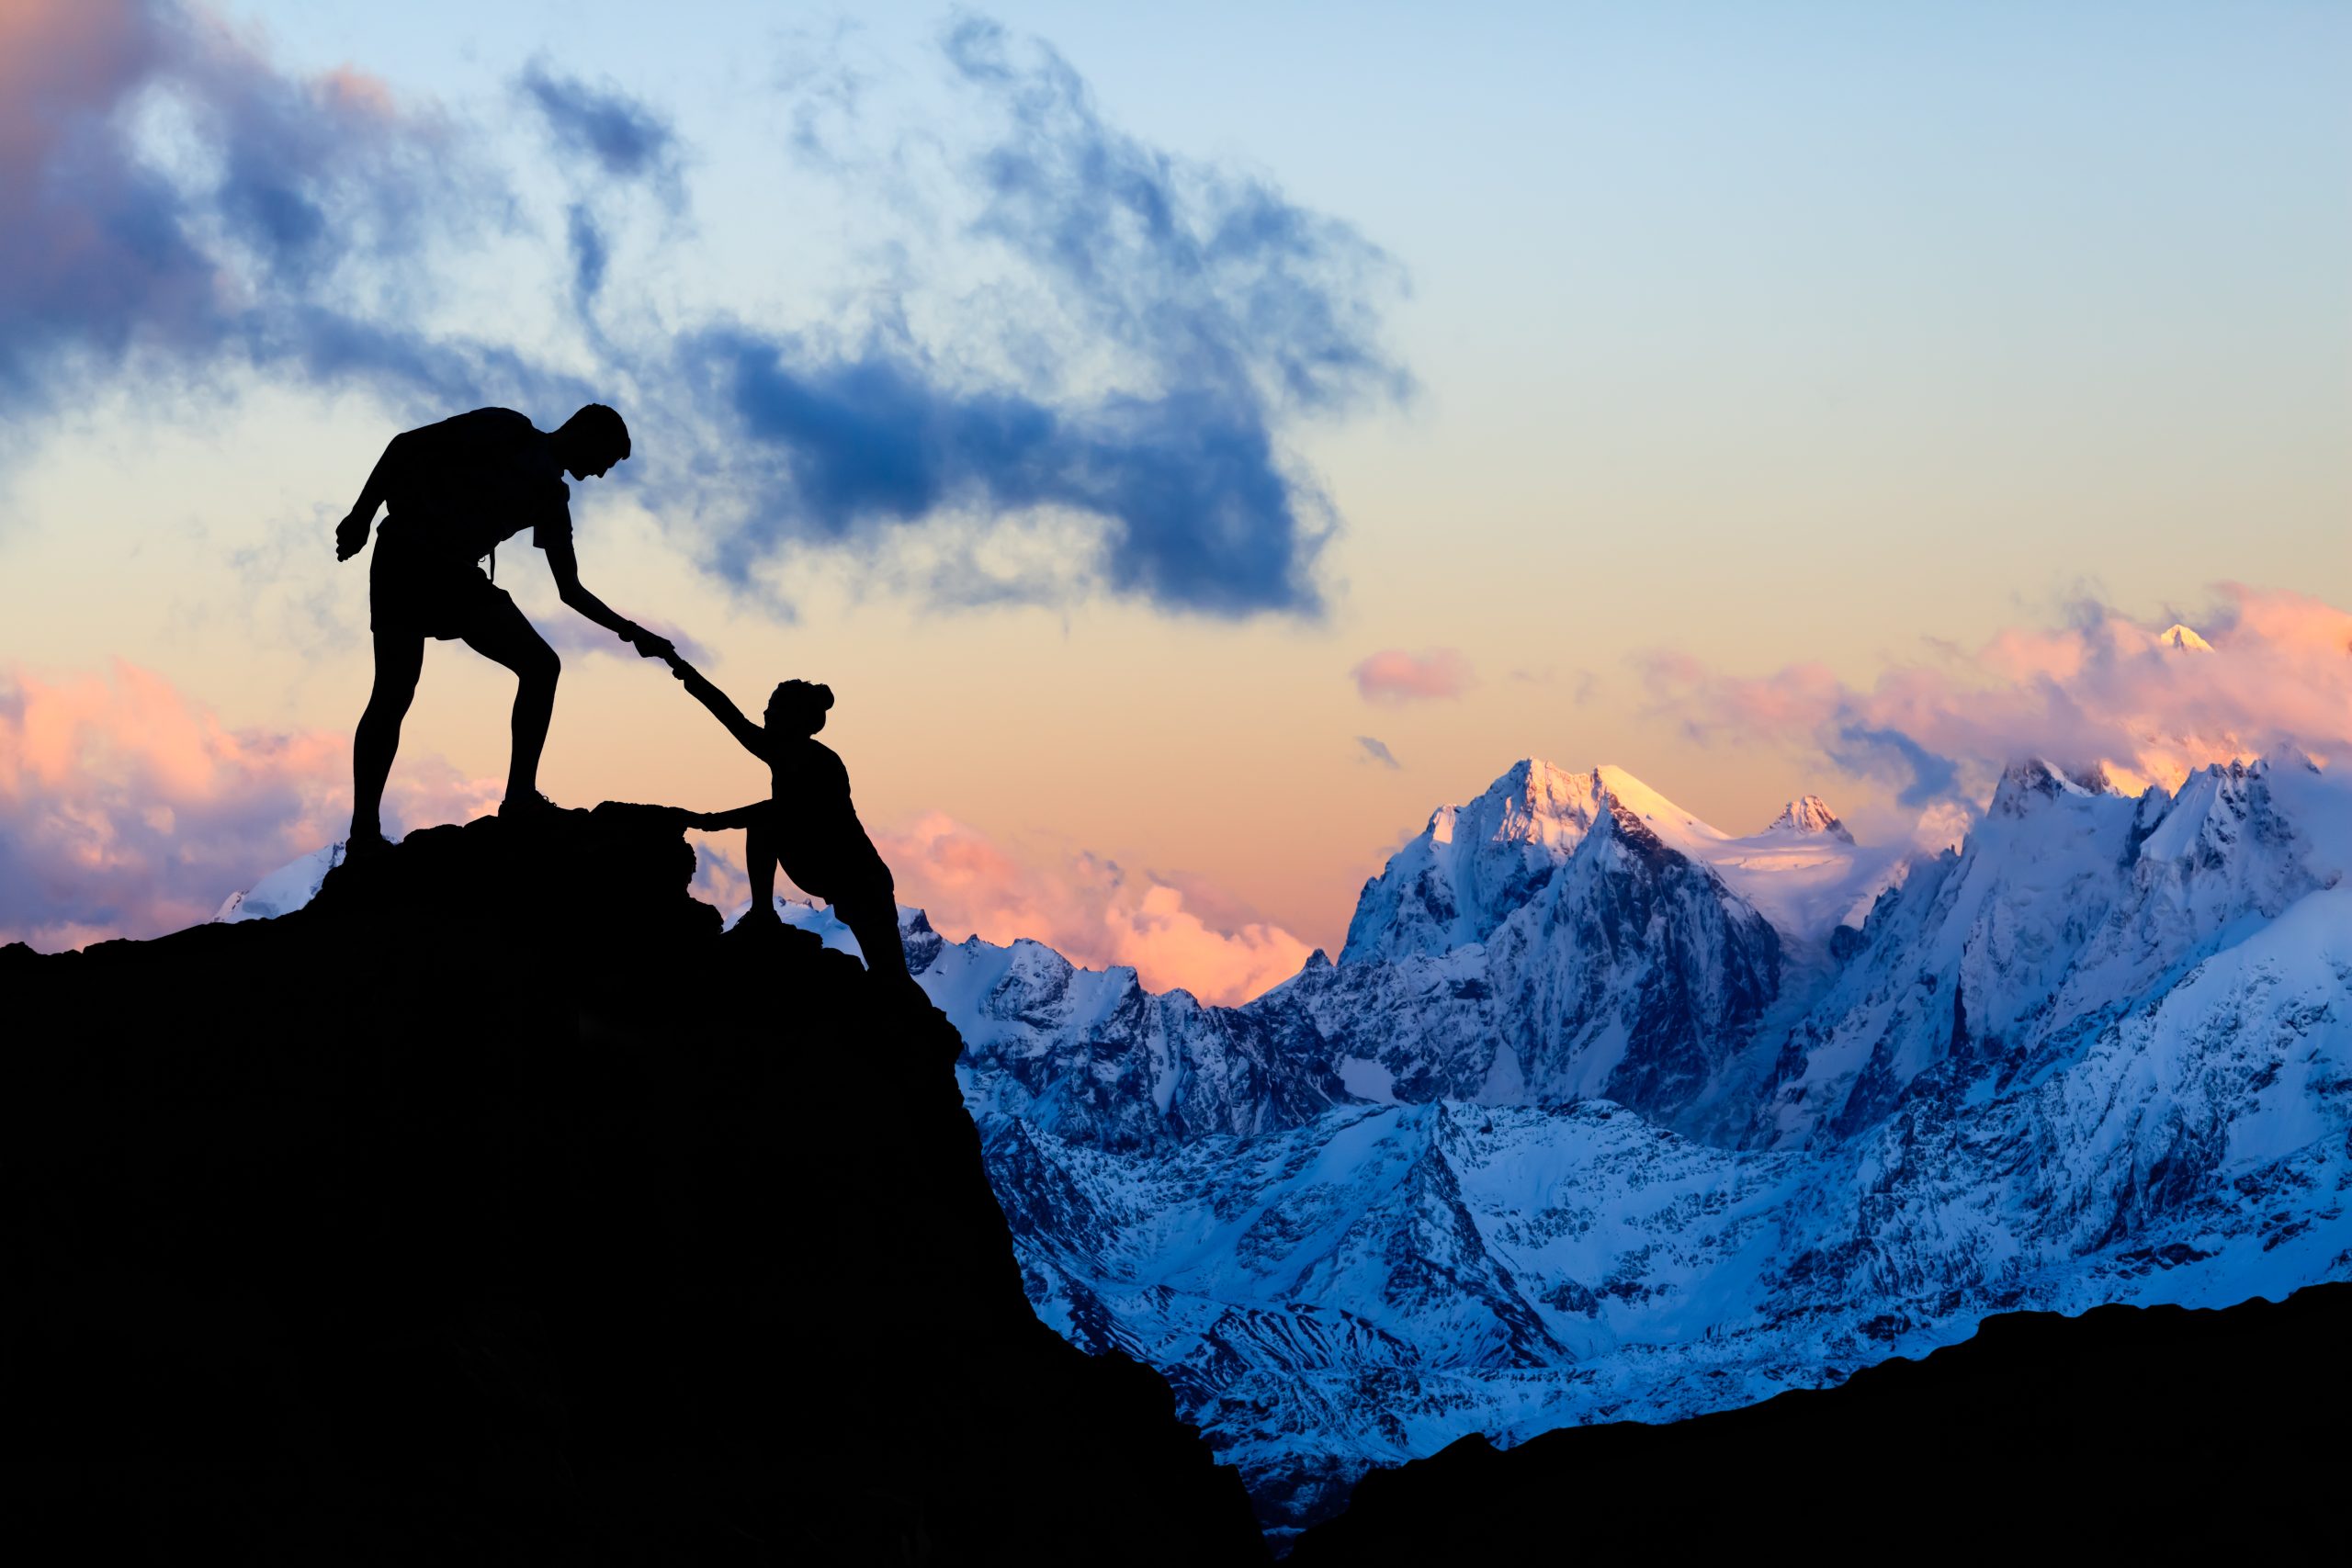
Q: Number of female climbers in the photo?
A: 1